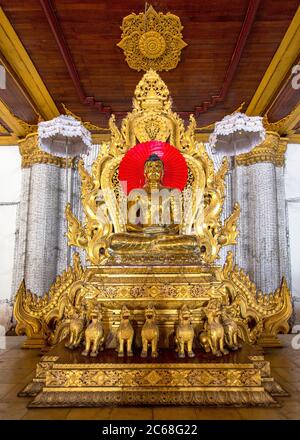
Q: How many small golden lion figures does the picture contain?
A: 7